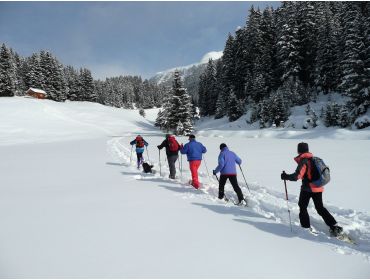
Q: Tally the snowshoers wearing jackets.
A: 5